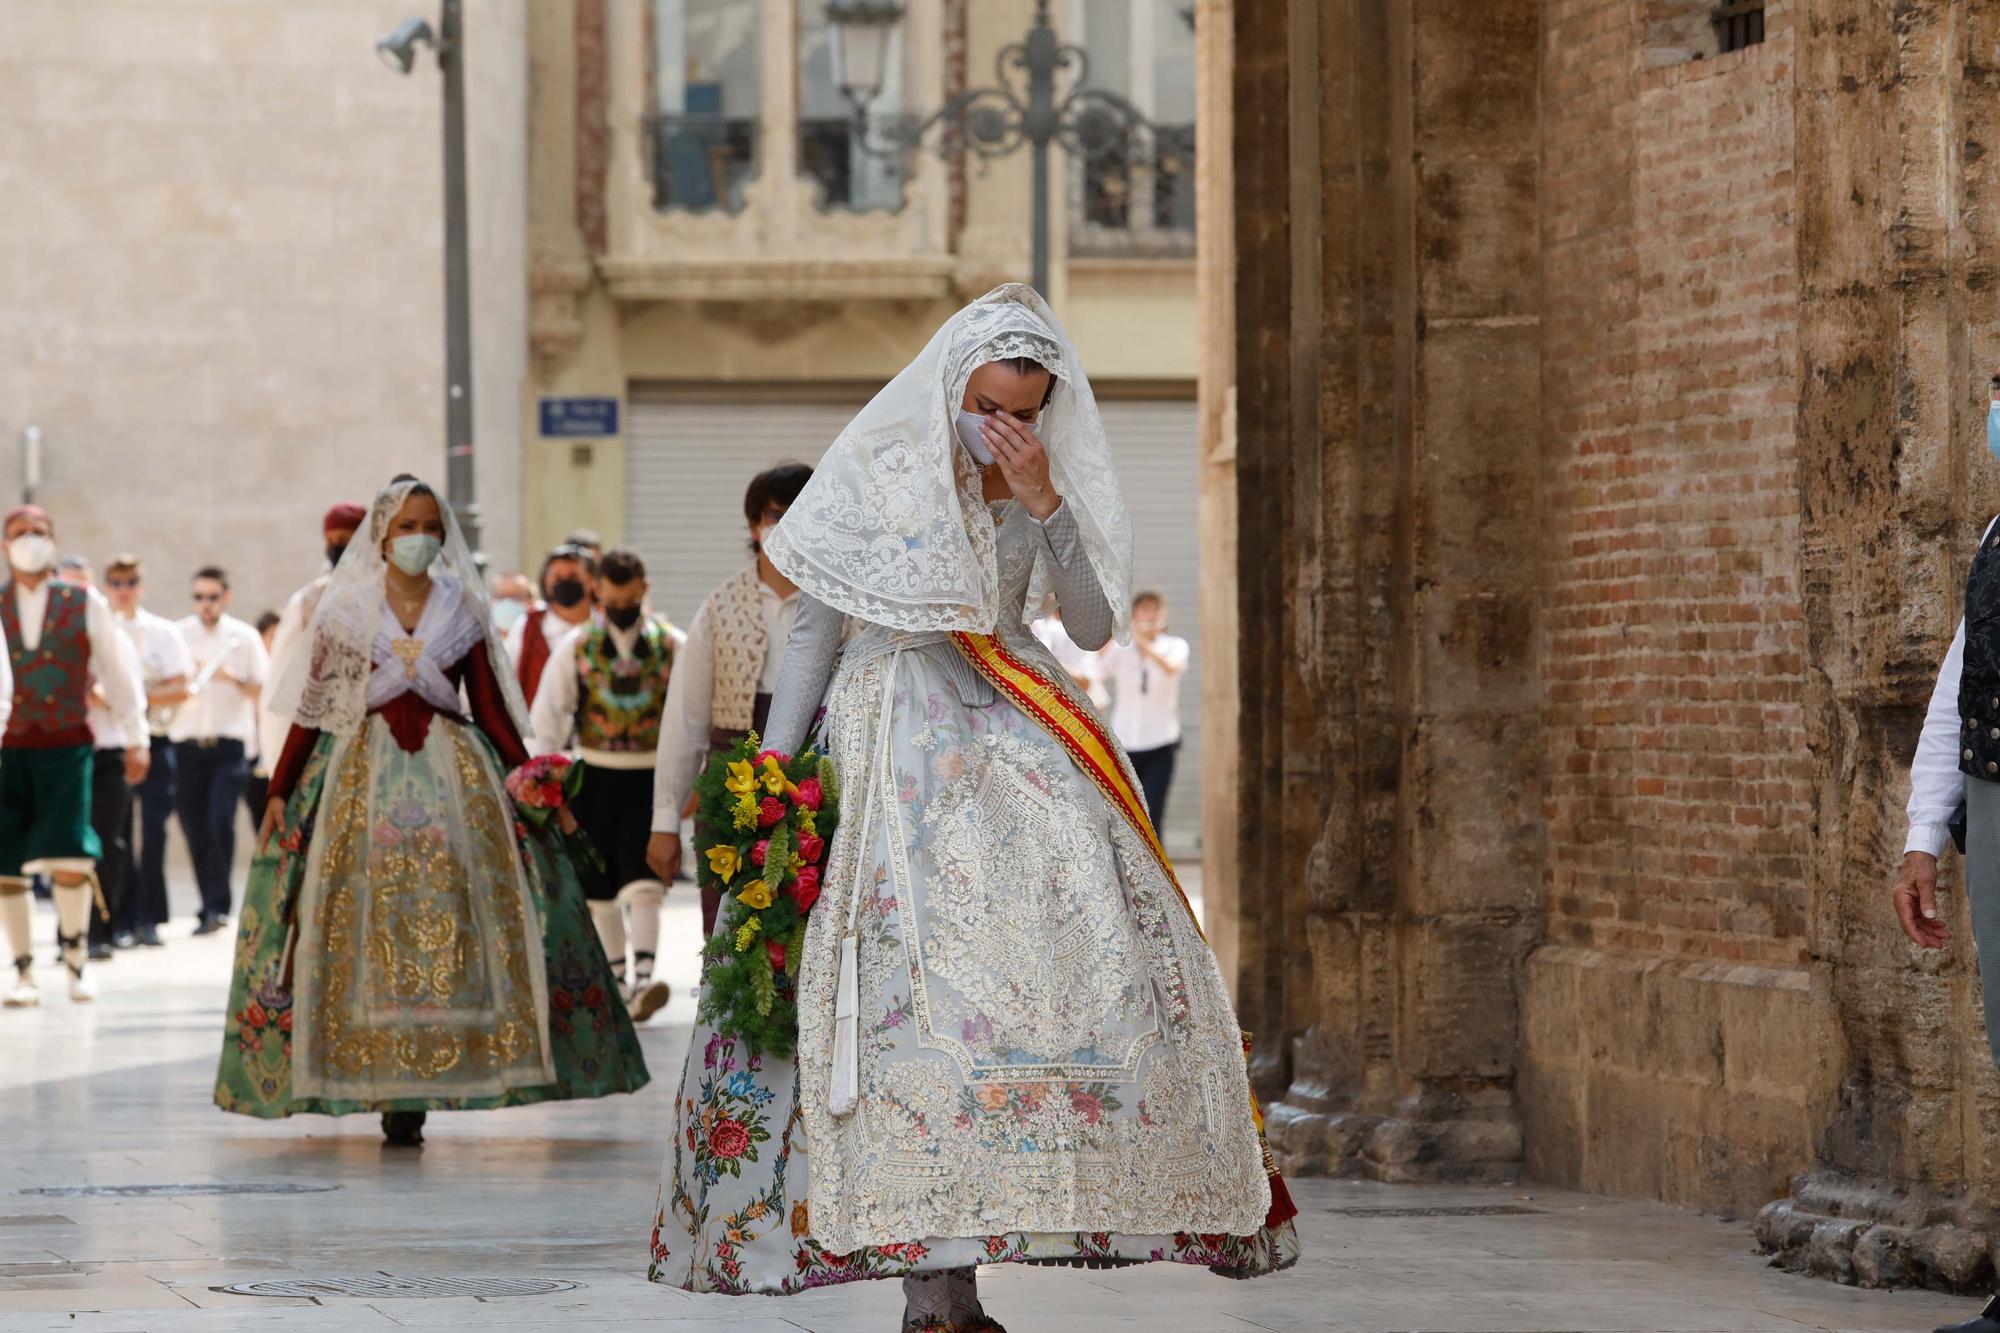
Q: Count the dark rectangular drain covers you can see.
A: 1